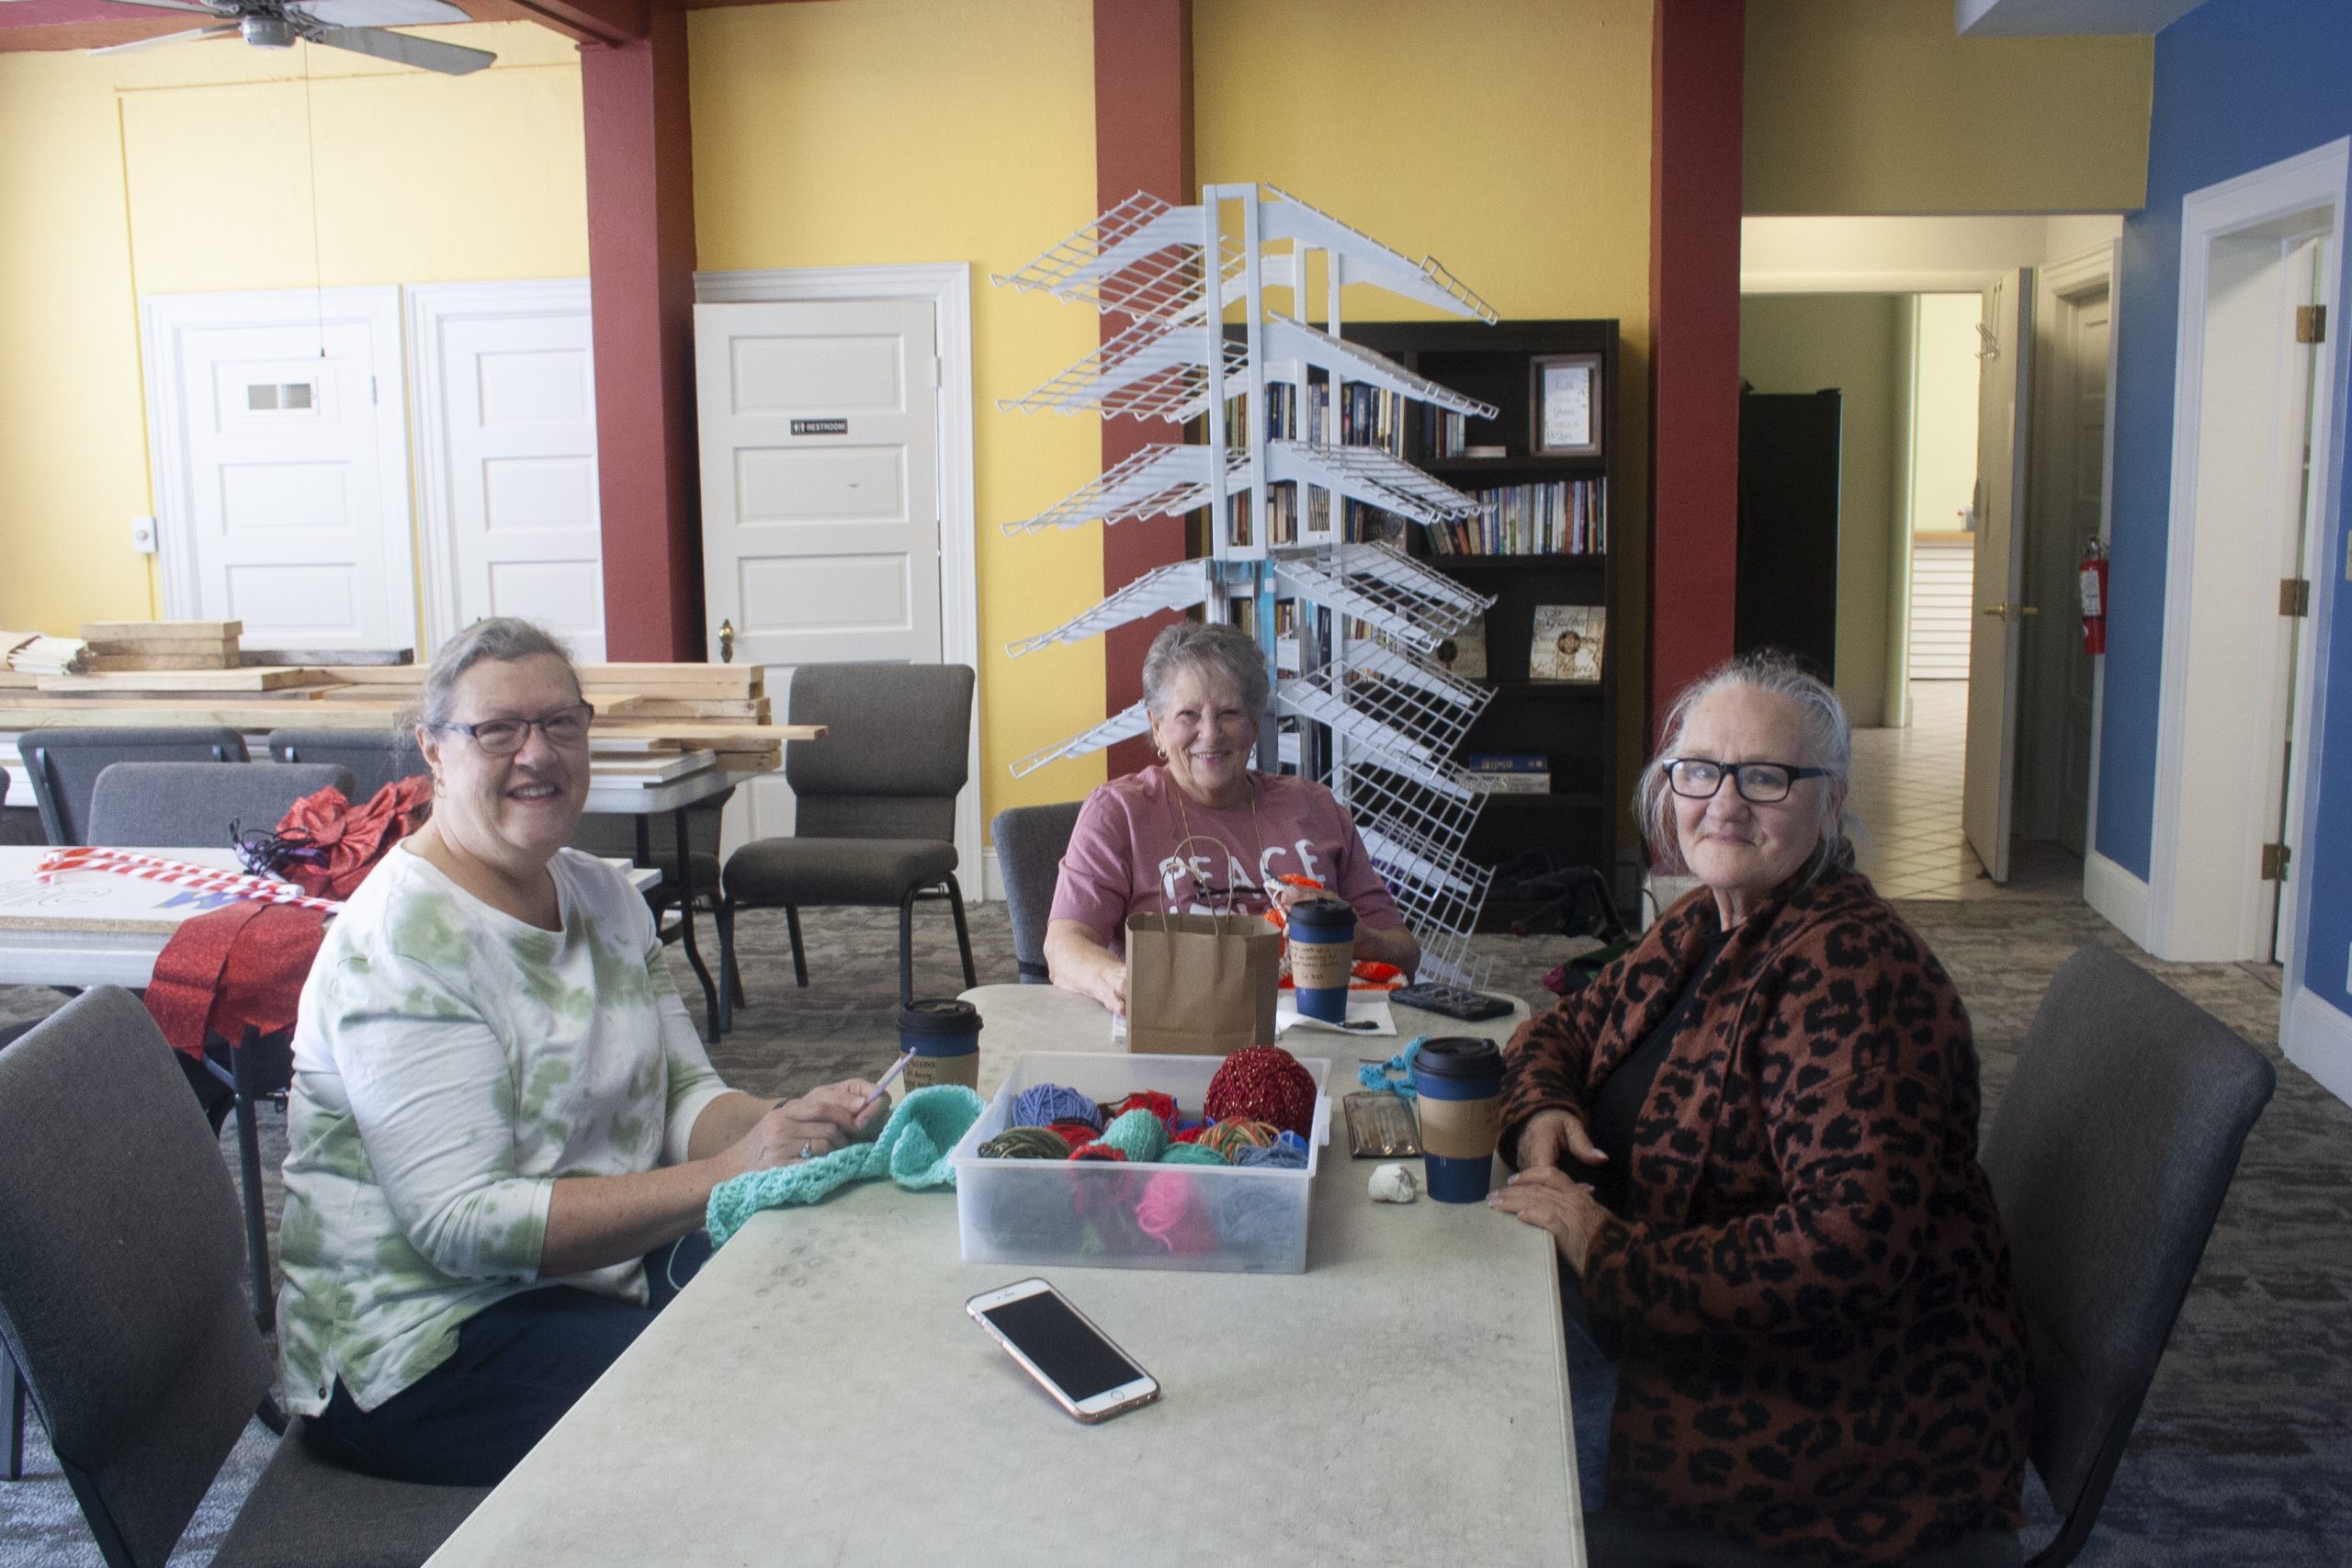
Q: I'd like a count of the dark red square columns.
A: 3